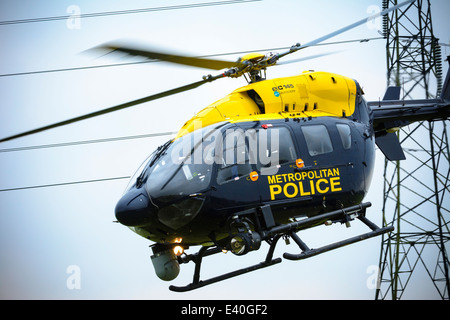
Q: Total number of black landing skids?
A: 2